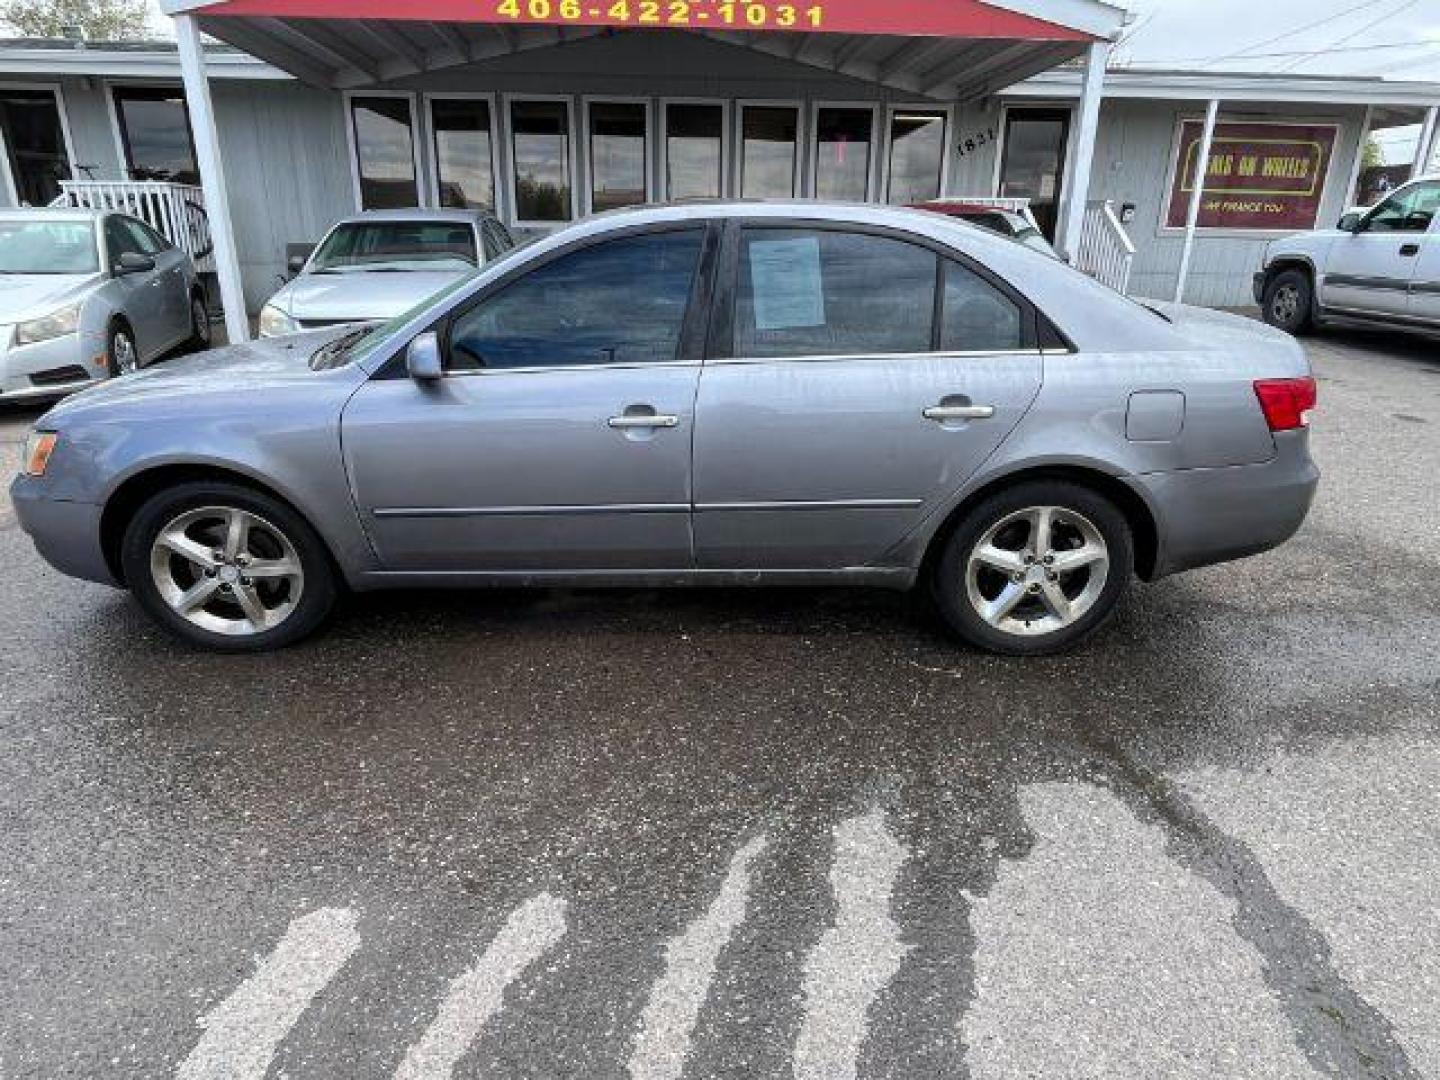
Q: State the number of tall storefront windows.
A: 8